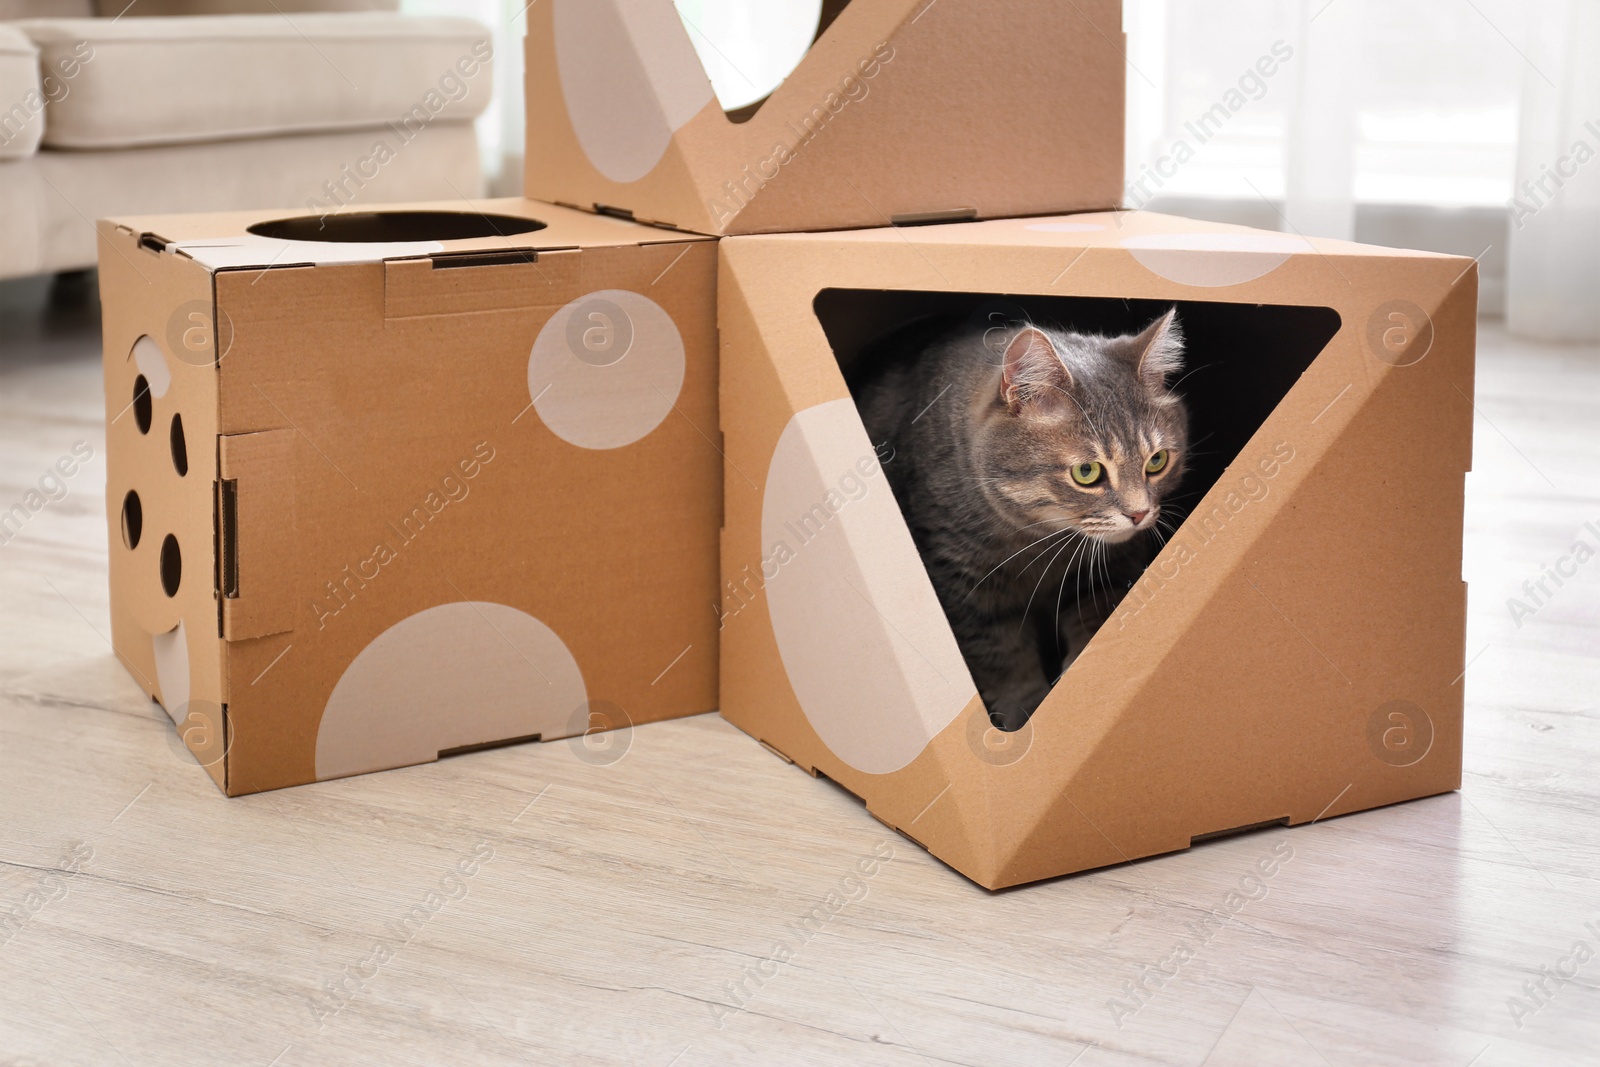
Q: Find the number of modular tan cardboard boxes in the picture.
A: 3